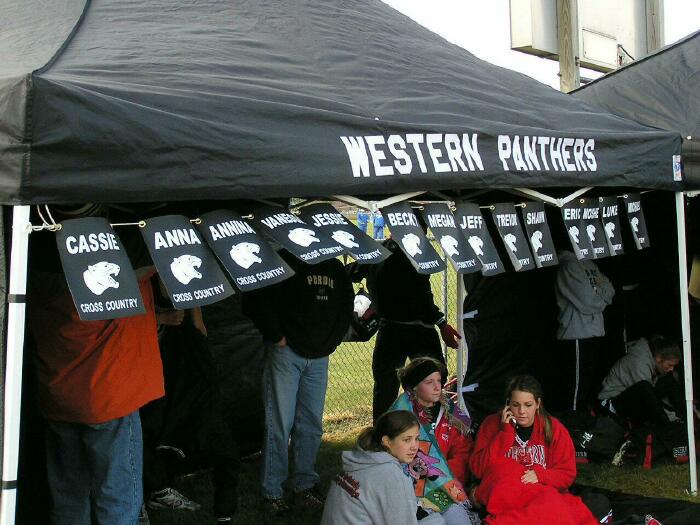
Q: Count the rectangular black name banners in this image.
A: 14